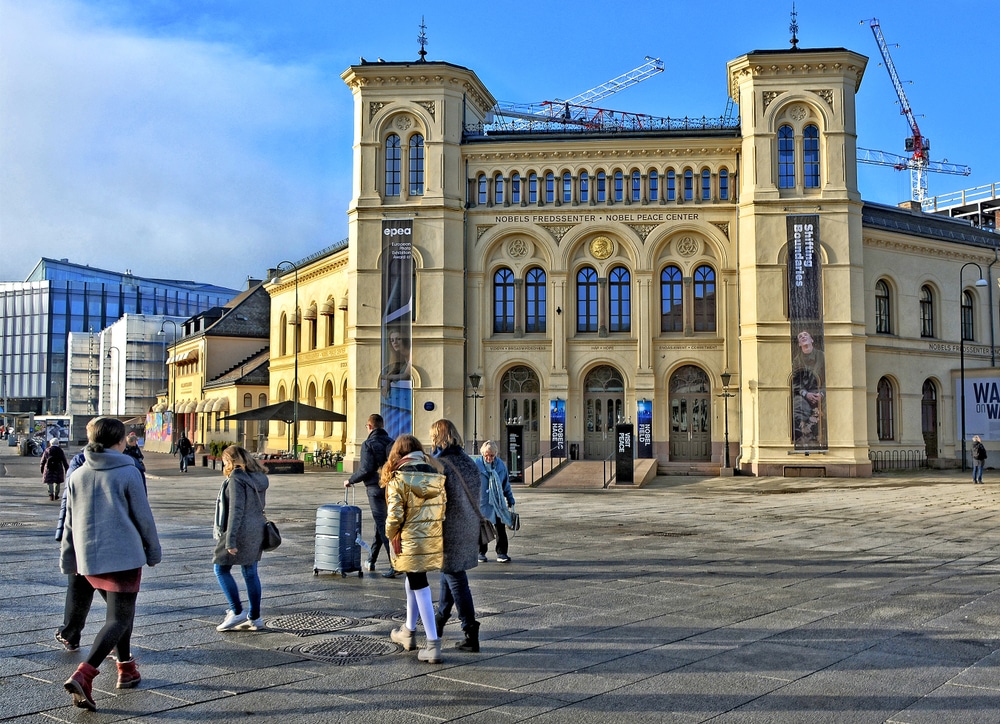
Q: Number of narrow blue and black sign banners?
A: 2